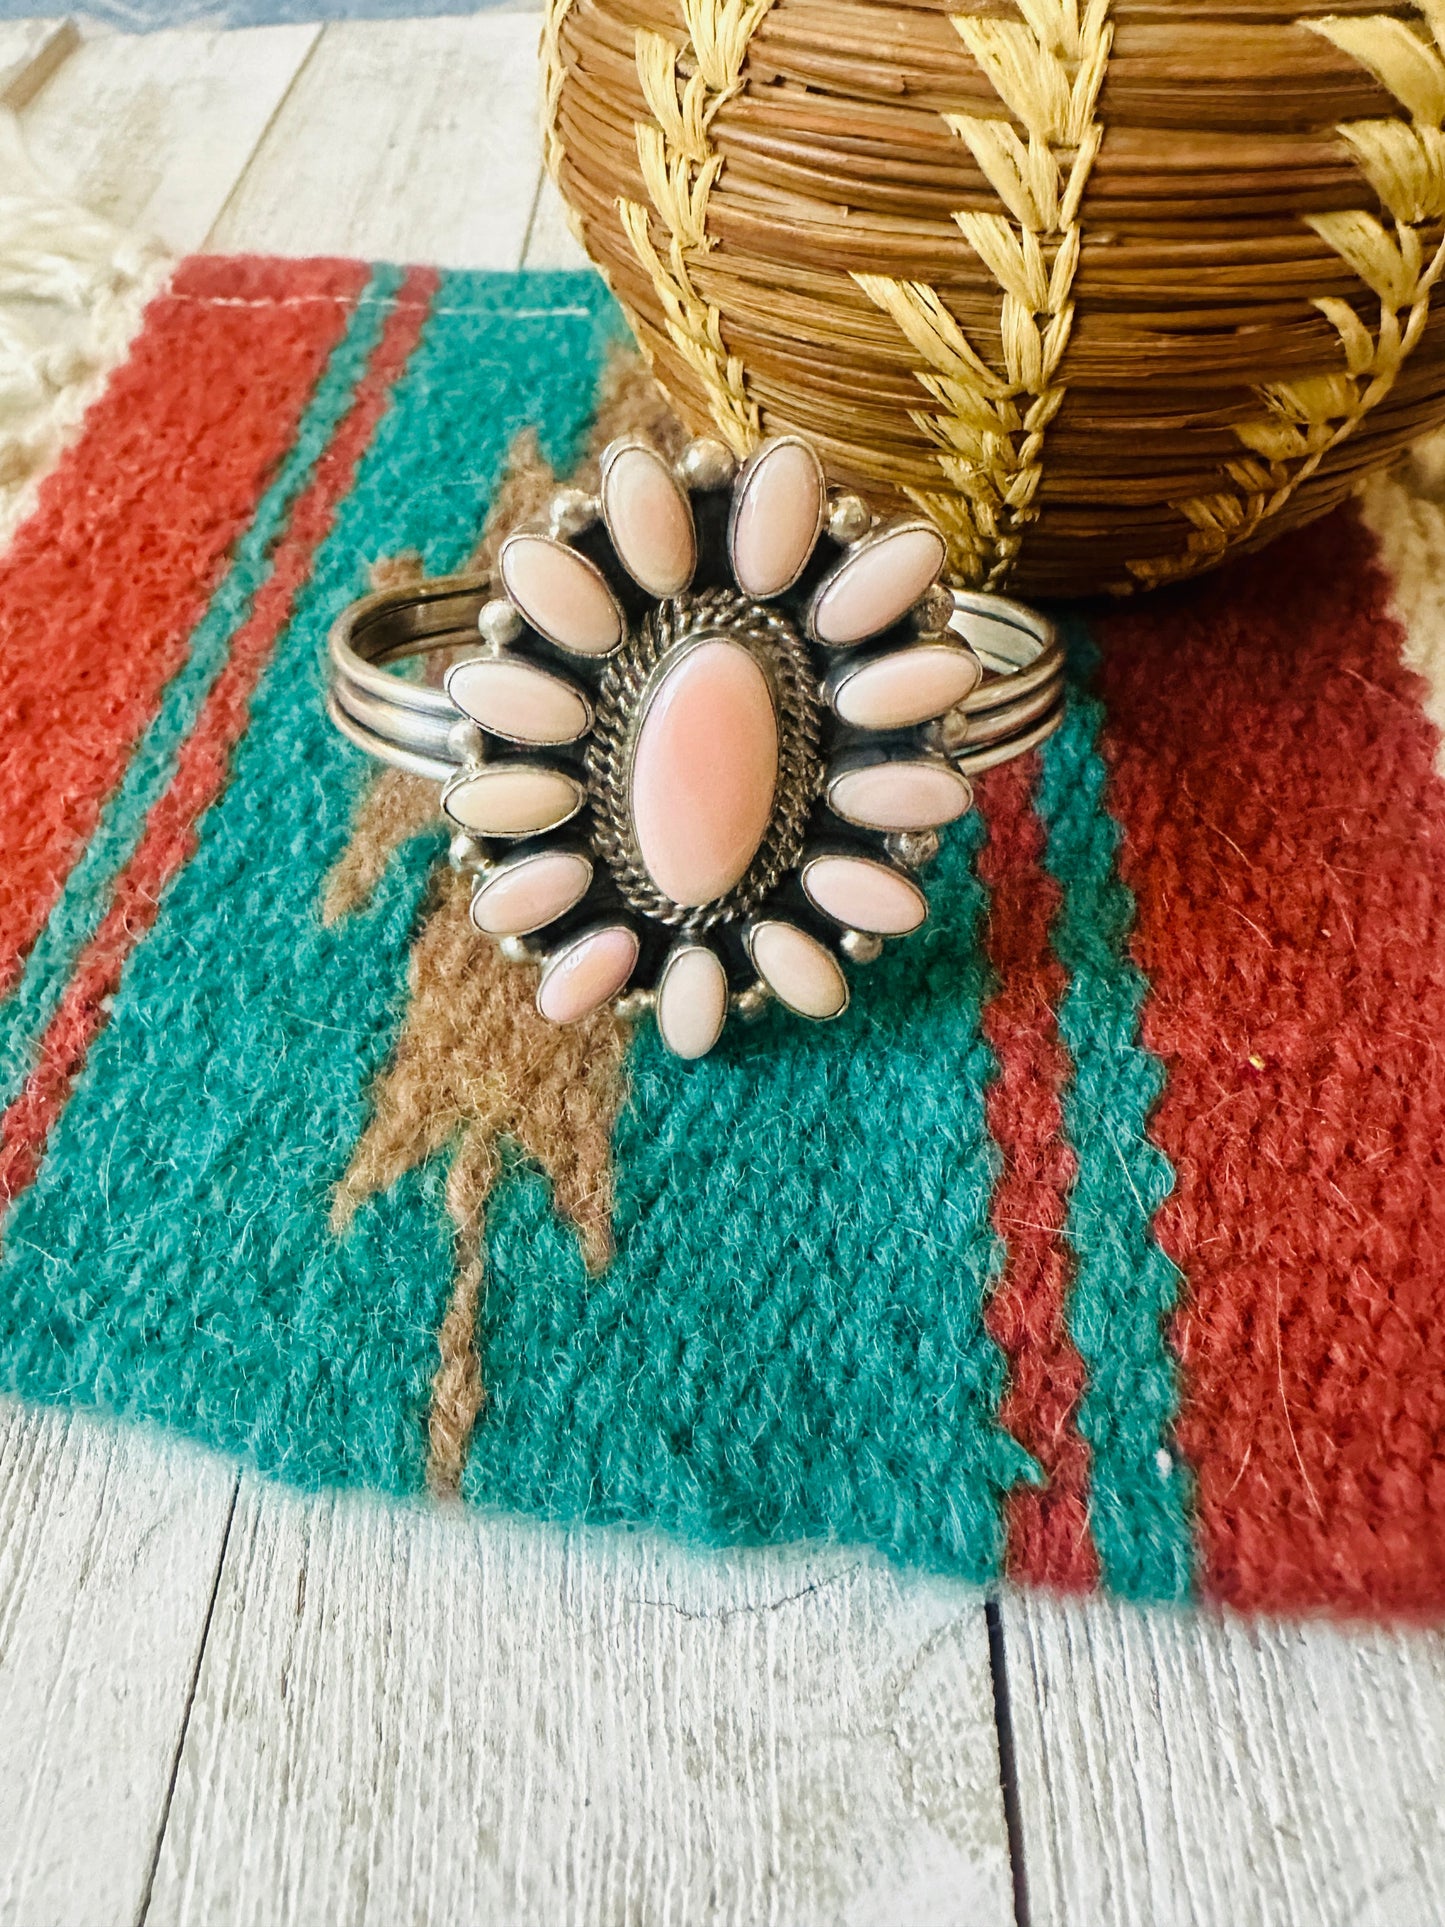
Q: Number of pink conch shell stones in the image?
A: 14